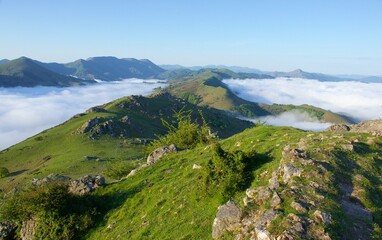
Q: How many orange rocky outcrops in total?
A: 0